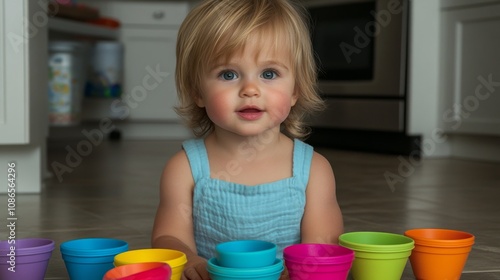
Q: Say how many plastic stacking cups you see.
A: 9